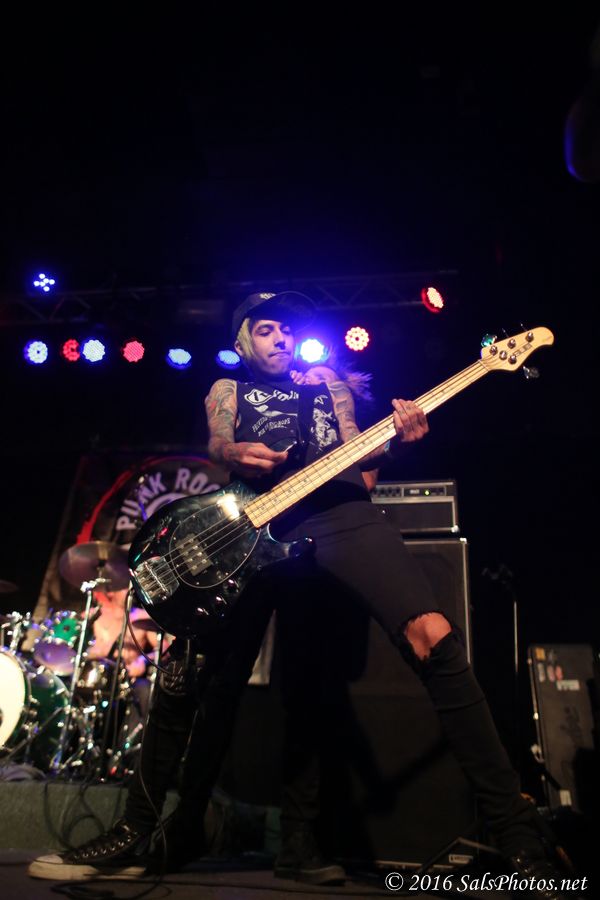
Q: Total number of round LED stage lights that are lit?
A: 10